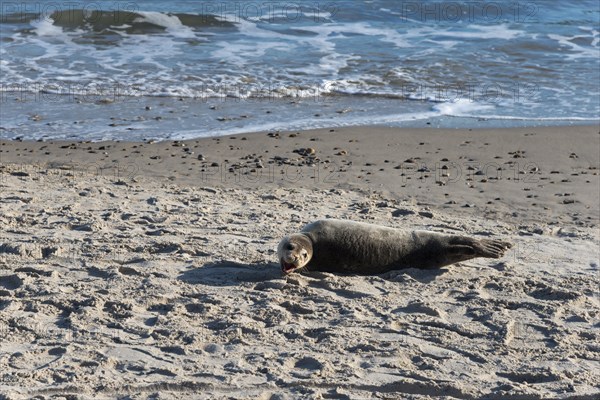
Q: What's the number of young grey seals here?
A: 1